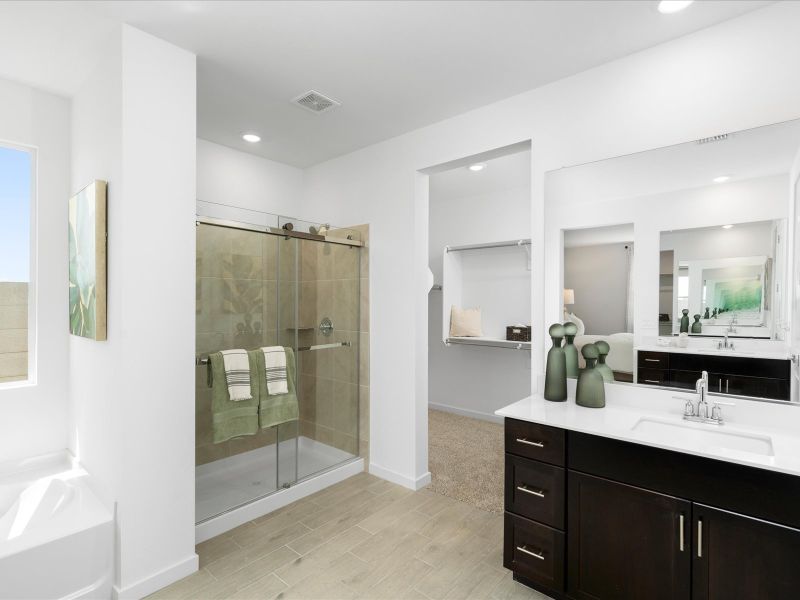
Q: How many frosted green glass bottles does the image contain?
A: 2